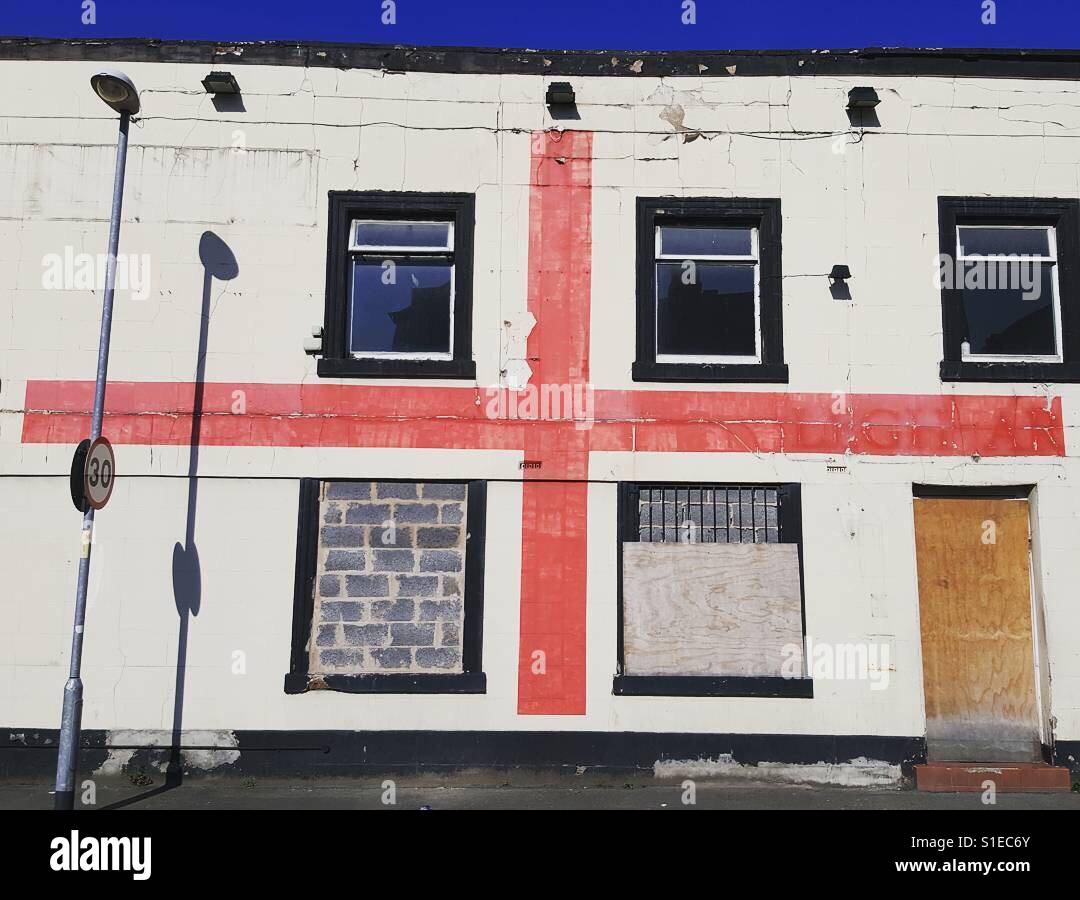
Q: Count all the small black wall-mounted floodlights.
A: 4